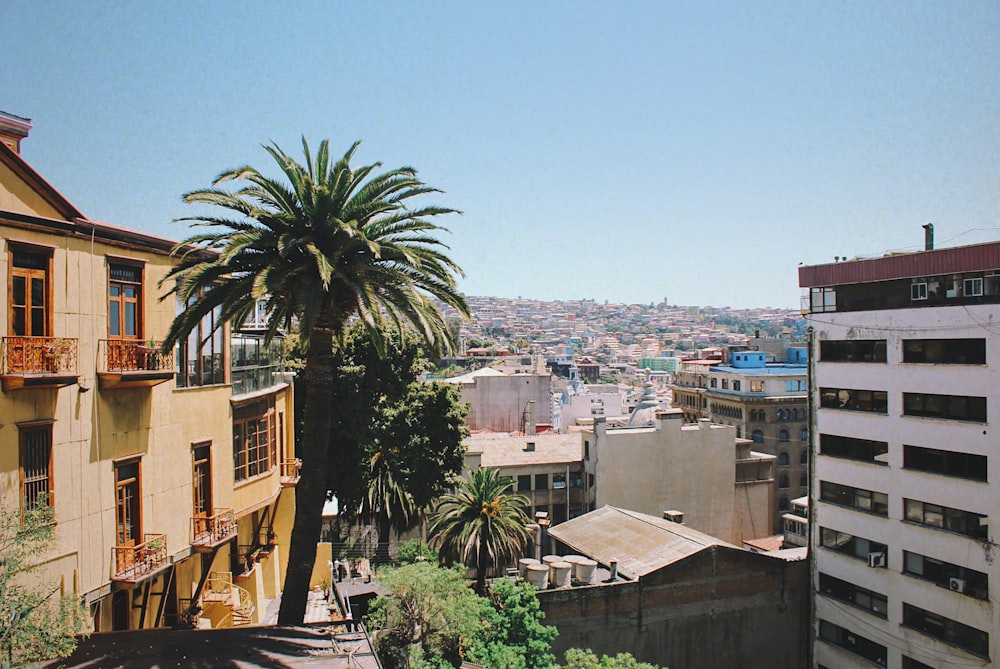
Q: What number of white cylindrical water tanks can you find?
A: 6